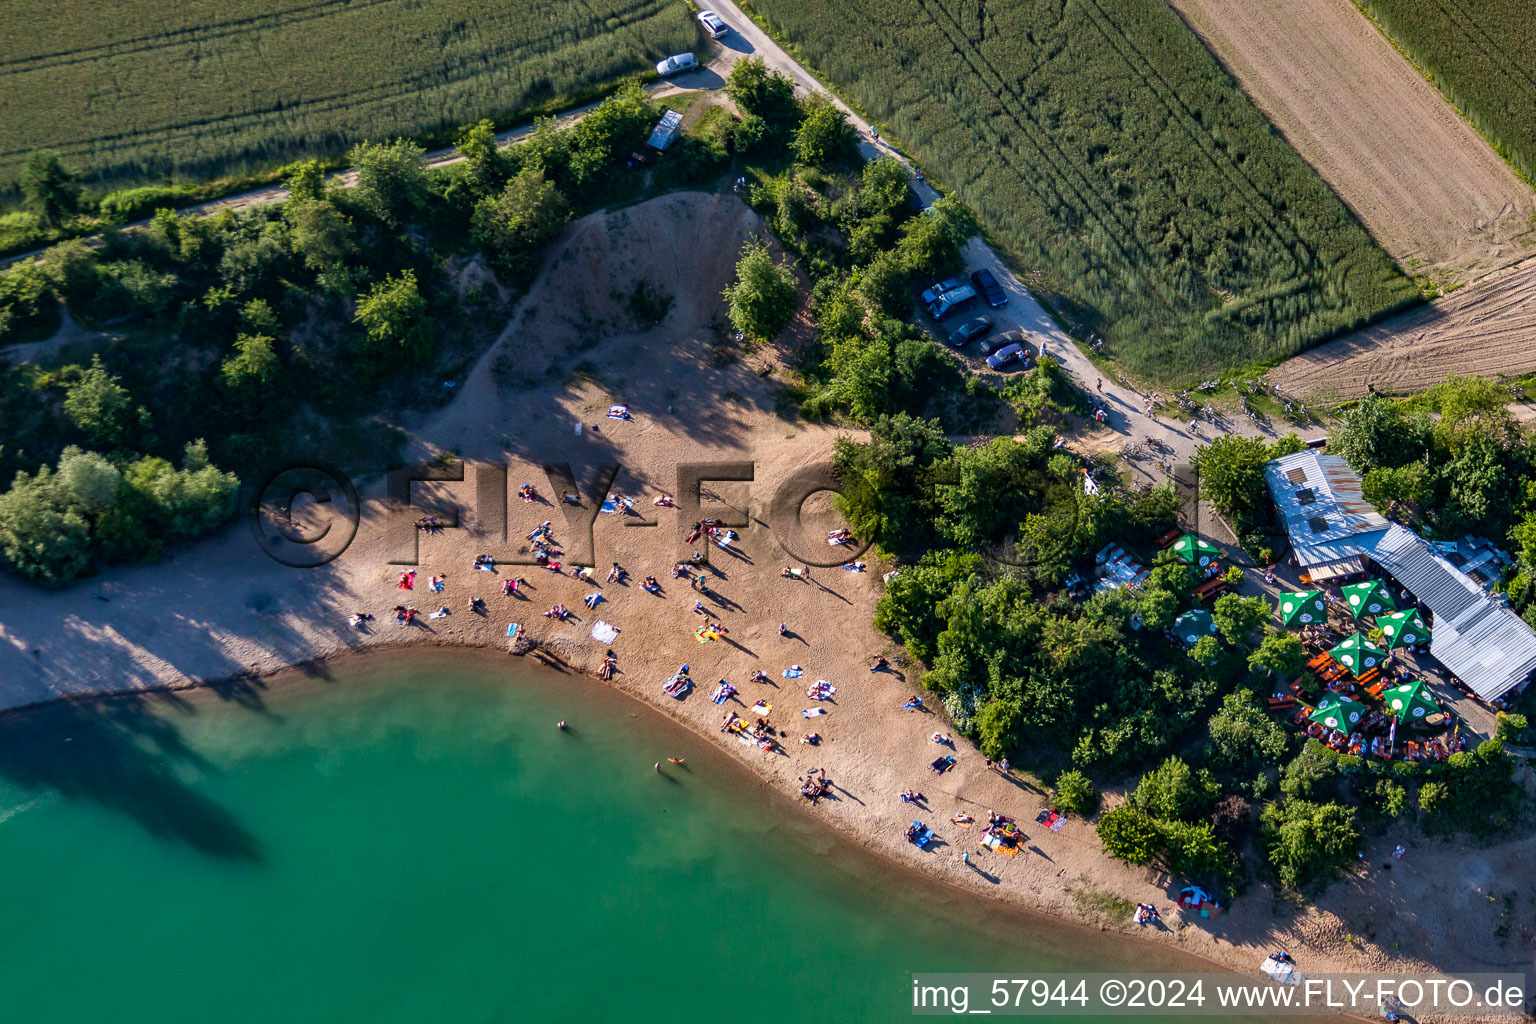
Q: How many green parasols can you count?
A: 8